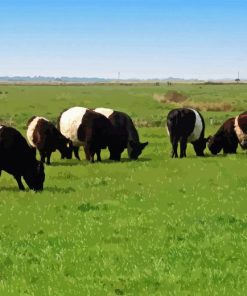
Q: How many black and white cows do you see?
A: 6